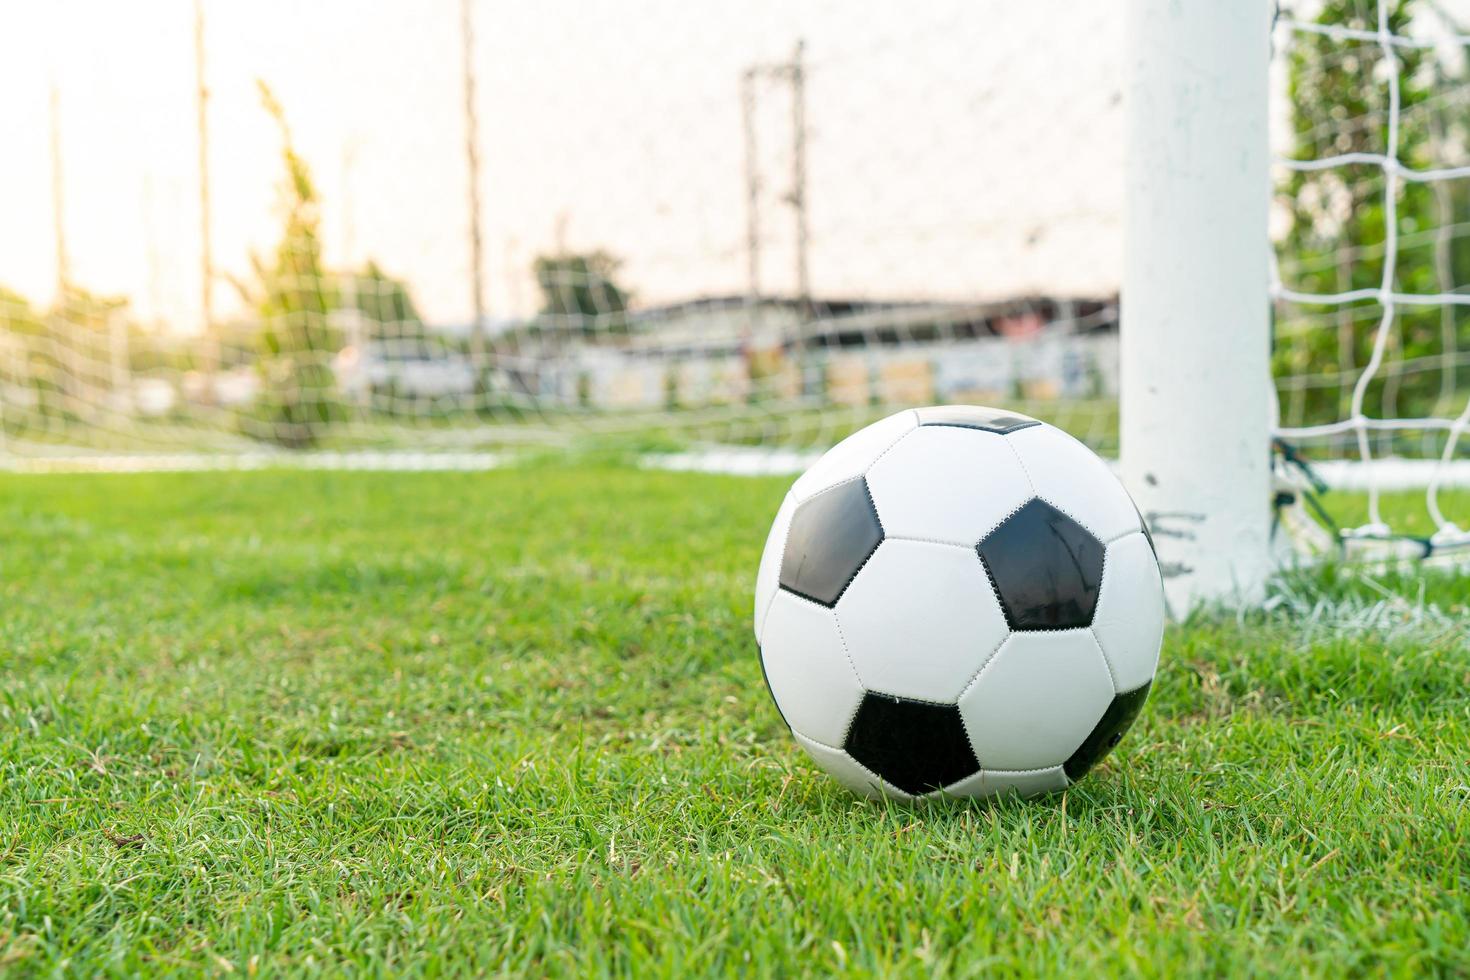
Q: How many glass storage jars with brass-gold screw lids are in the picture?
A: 0